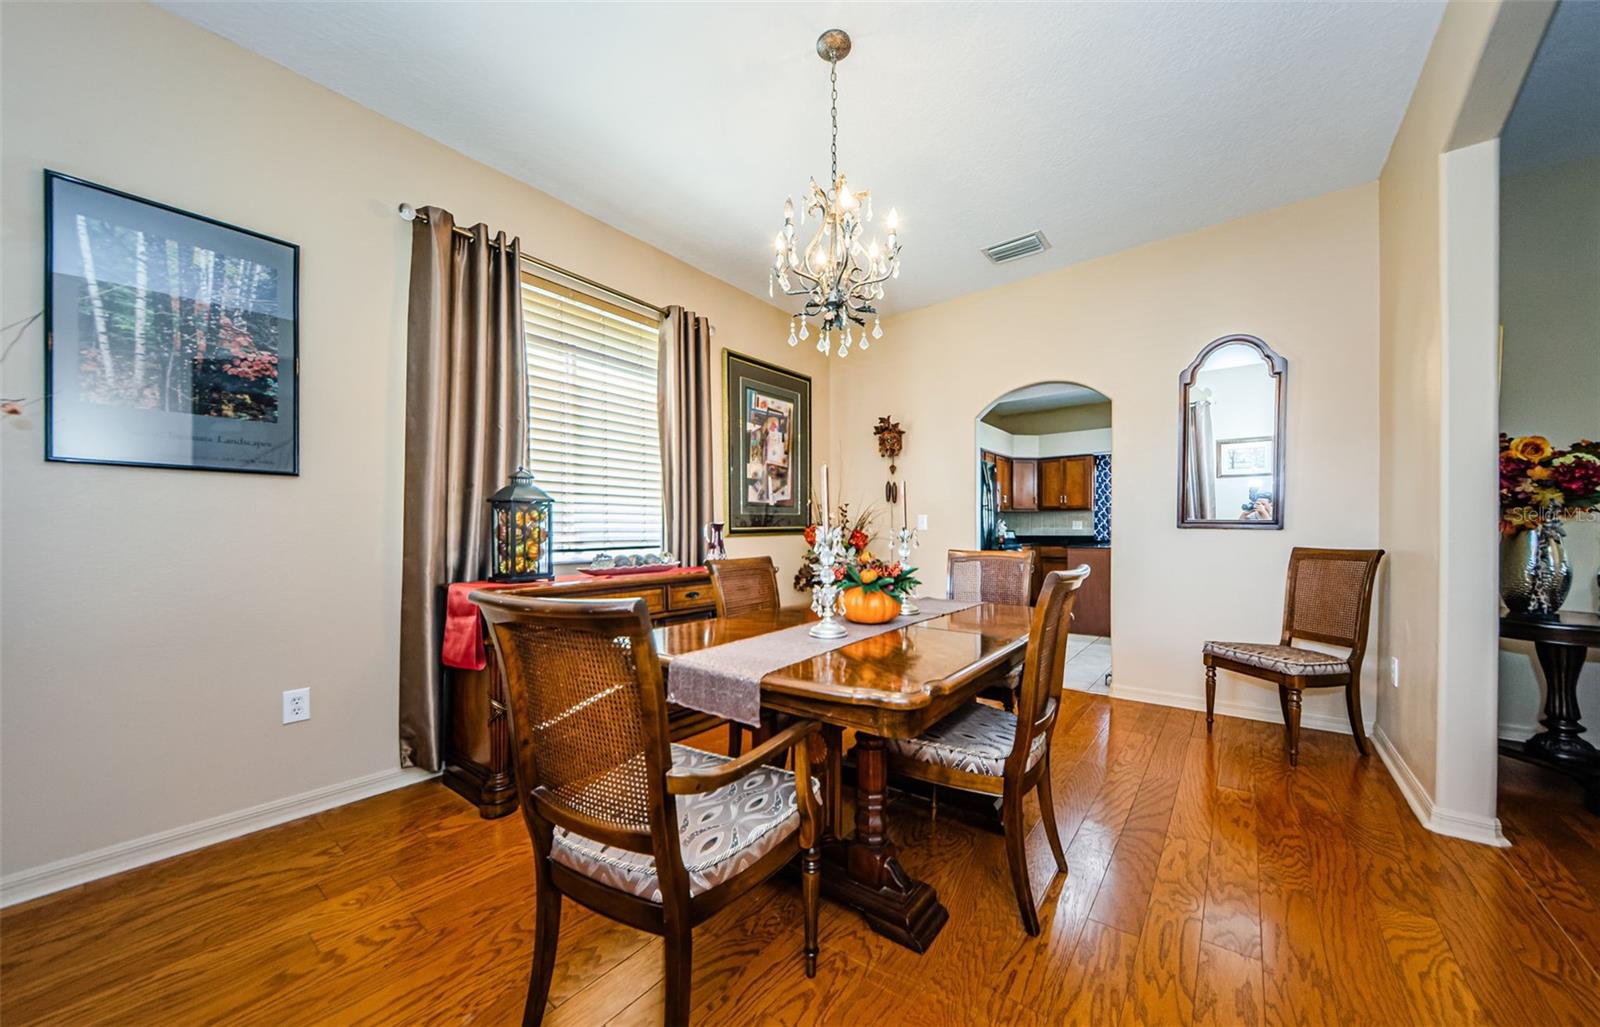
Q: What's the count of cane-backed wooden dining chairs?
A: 5